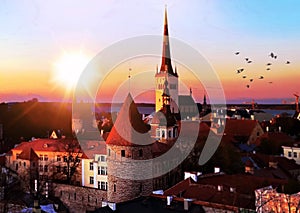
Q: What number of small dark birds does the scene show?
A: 15